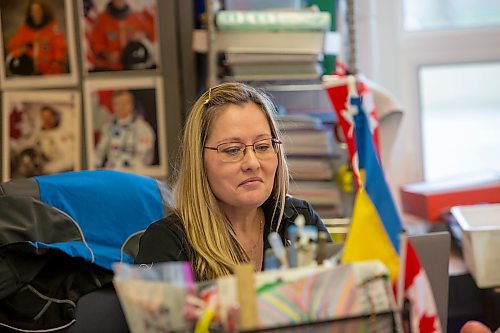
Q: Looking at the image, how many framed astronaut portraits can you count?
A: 4